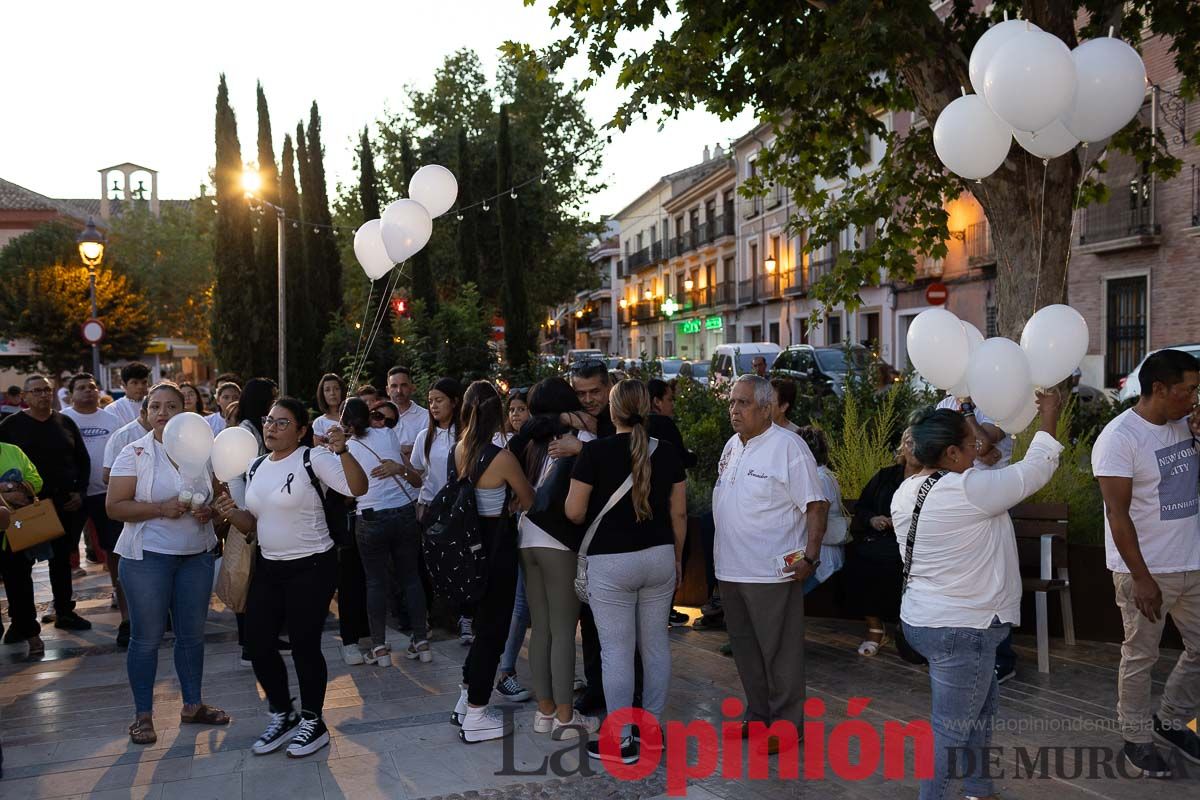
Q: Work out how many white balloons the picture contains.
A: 15